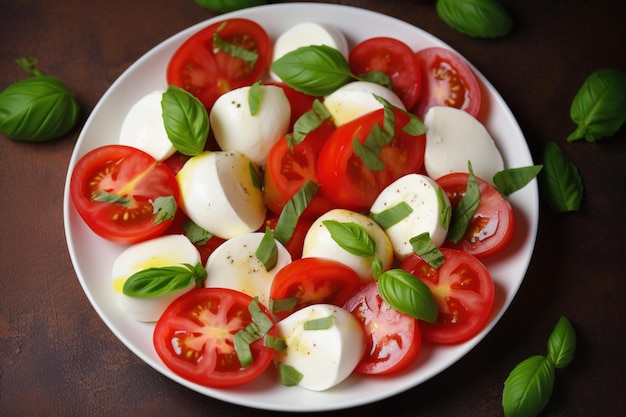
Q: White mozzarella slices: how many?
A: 11